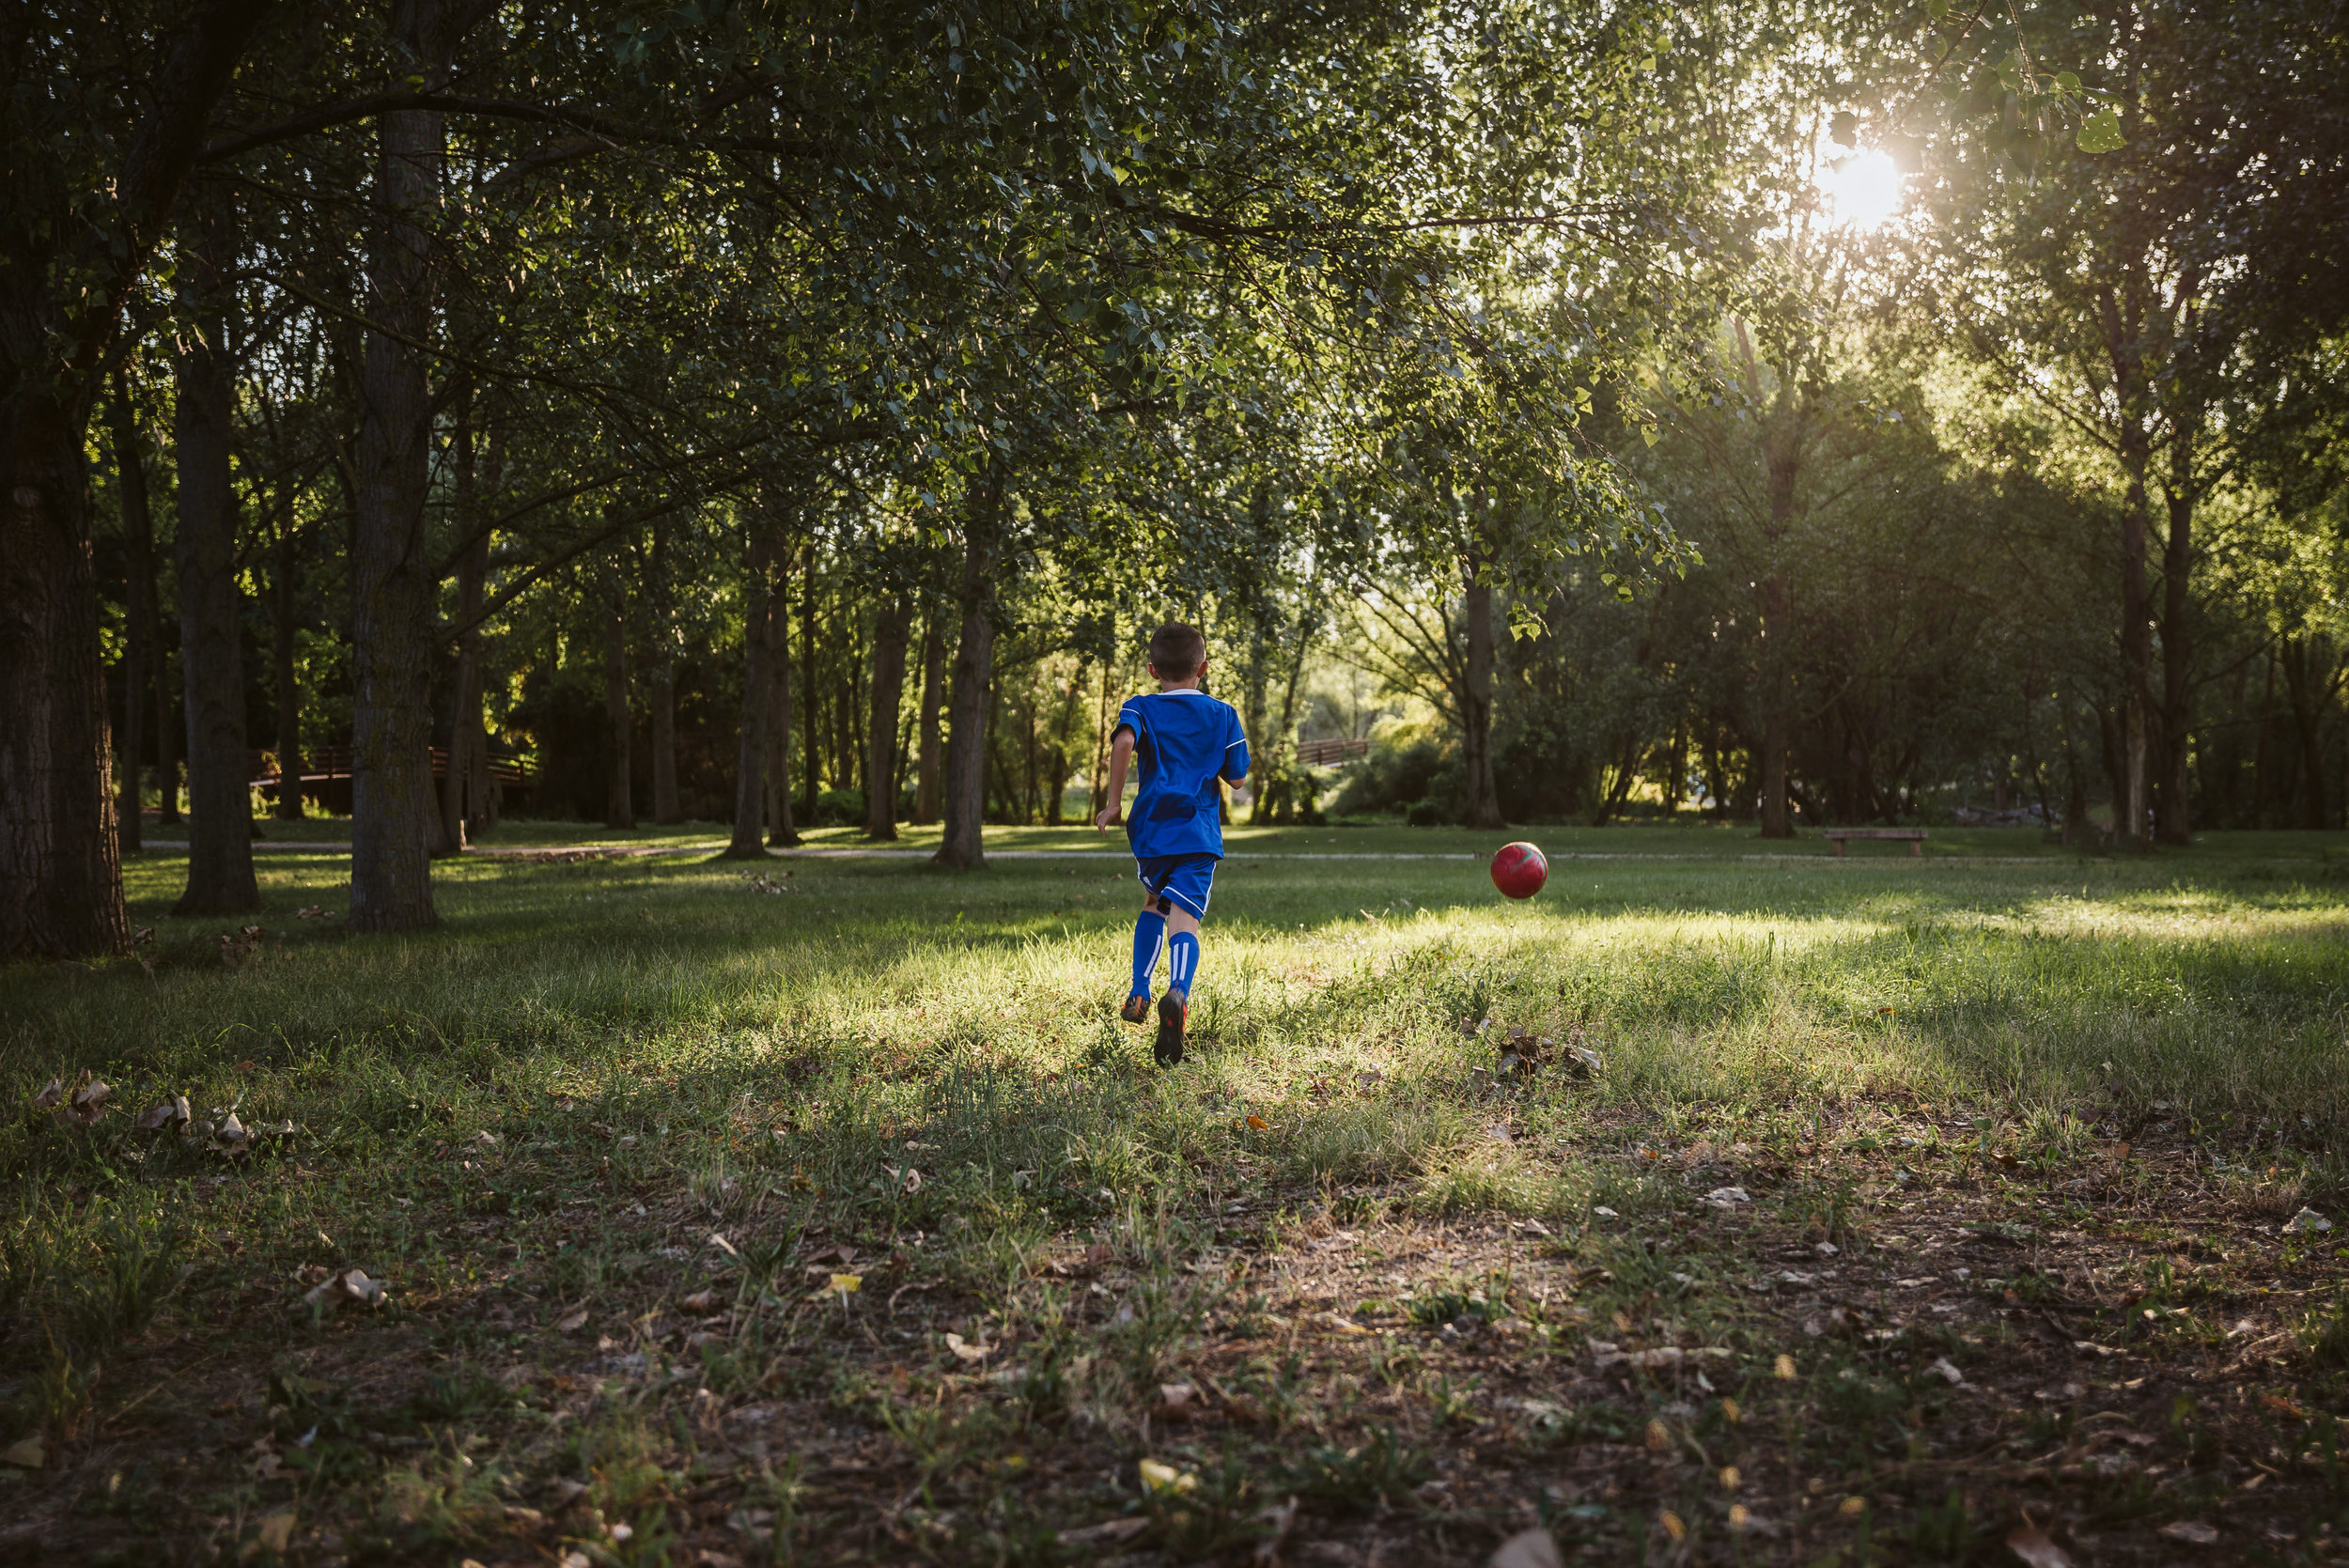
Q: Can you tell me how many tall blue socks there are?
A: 2